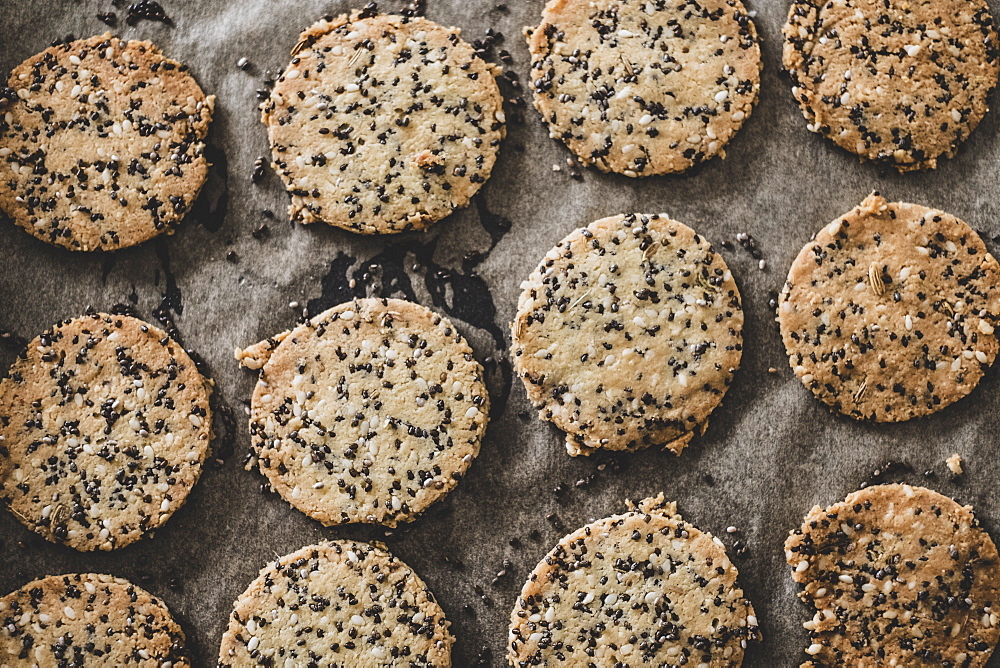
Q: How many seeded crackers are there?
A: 12